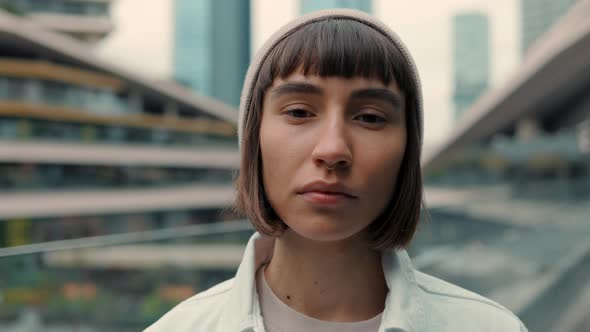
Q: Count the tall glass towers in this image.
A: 4